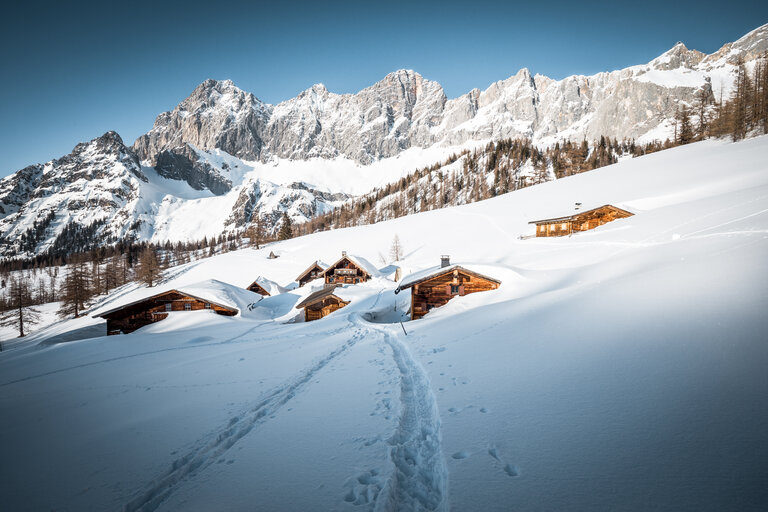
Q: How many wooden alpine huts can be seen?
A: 7